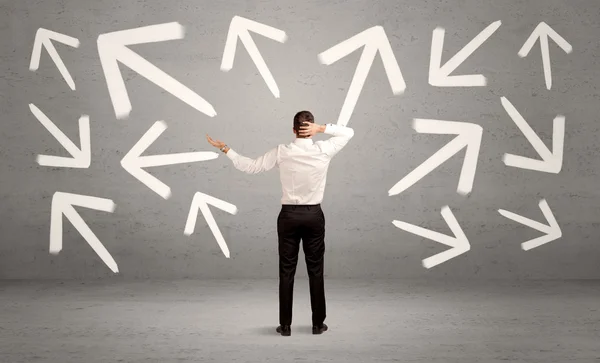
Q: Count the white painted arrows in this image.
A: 14